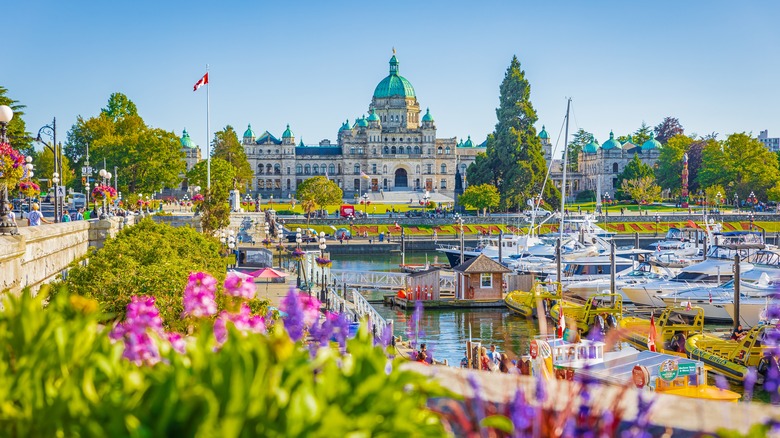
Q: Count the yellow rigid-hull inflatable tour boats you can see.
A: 4